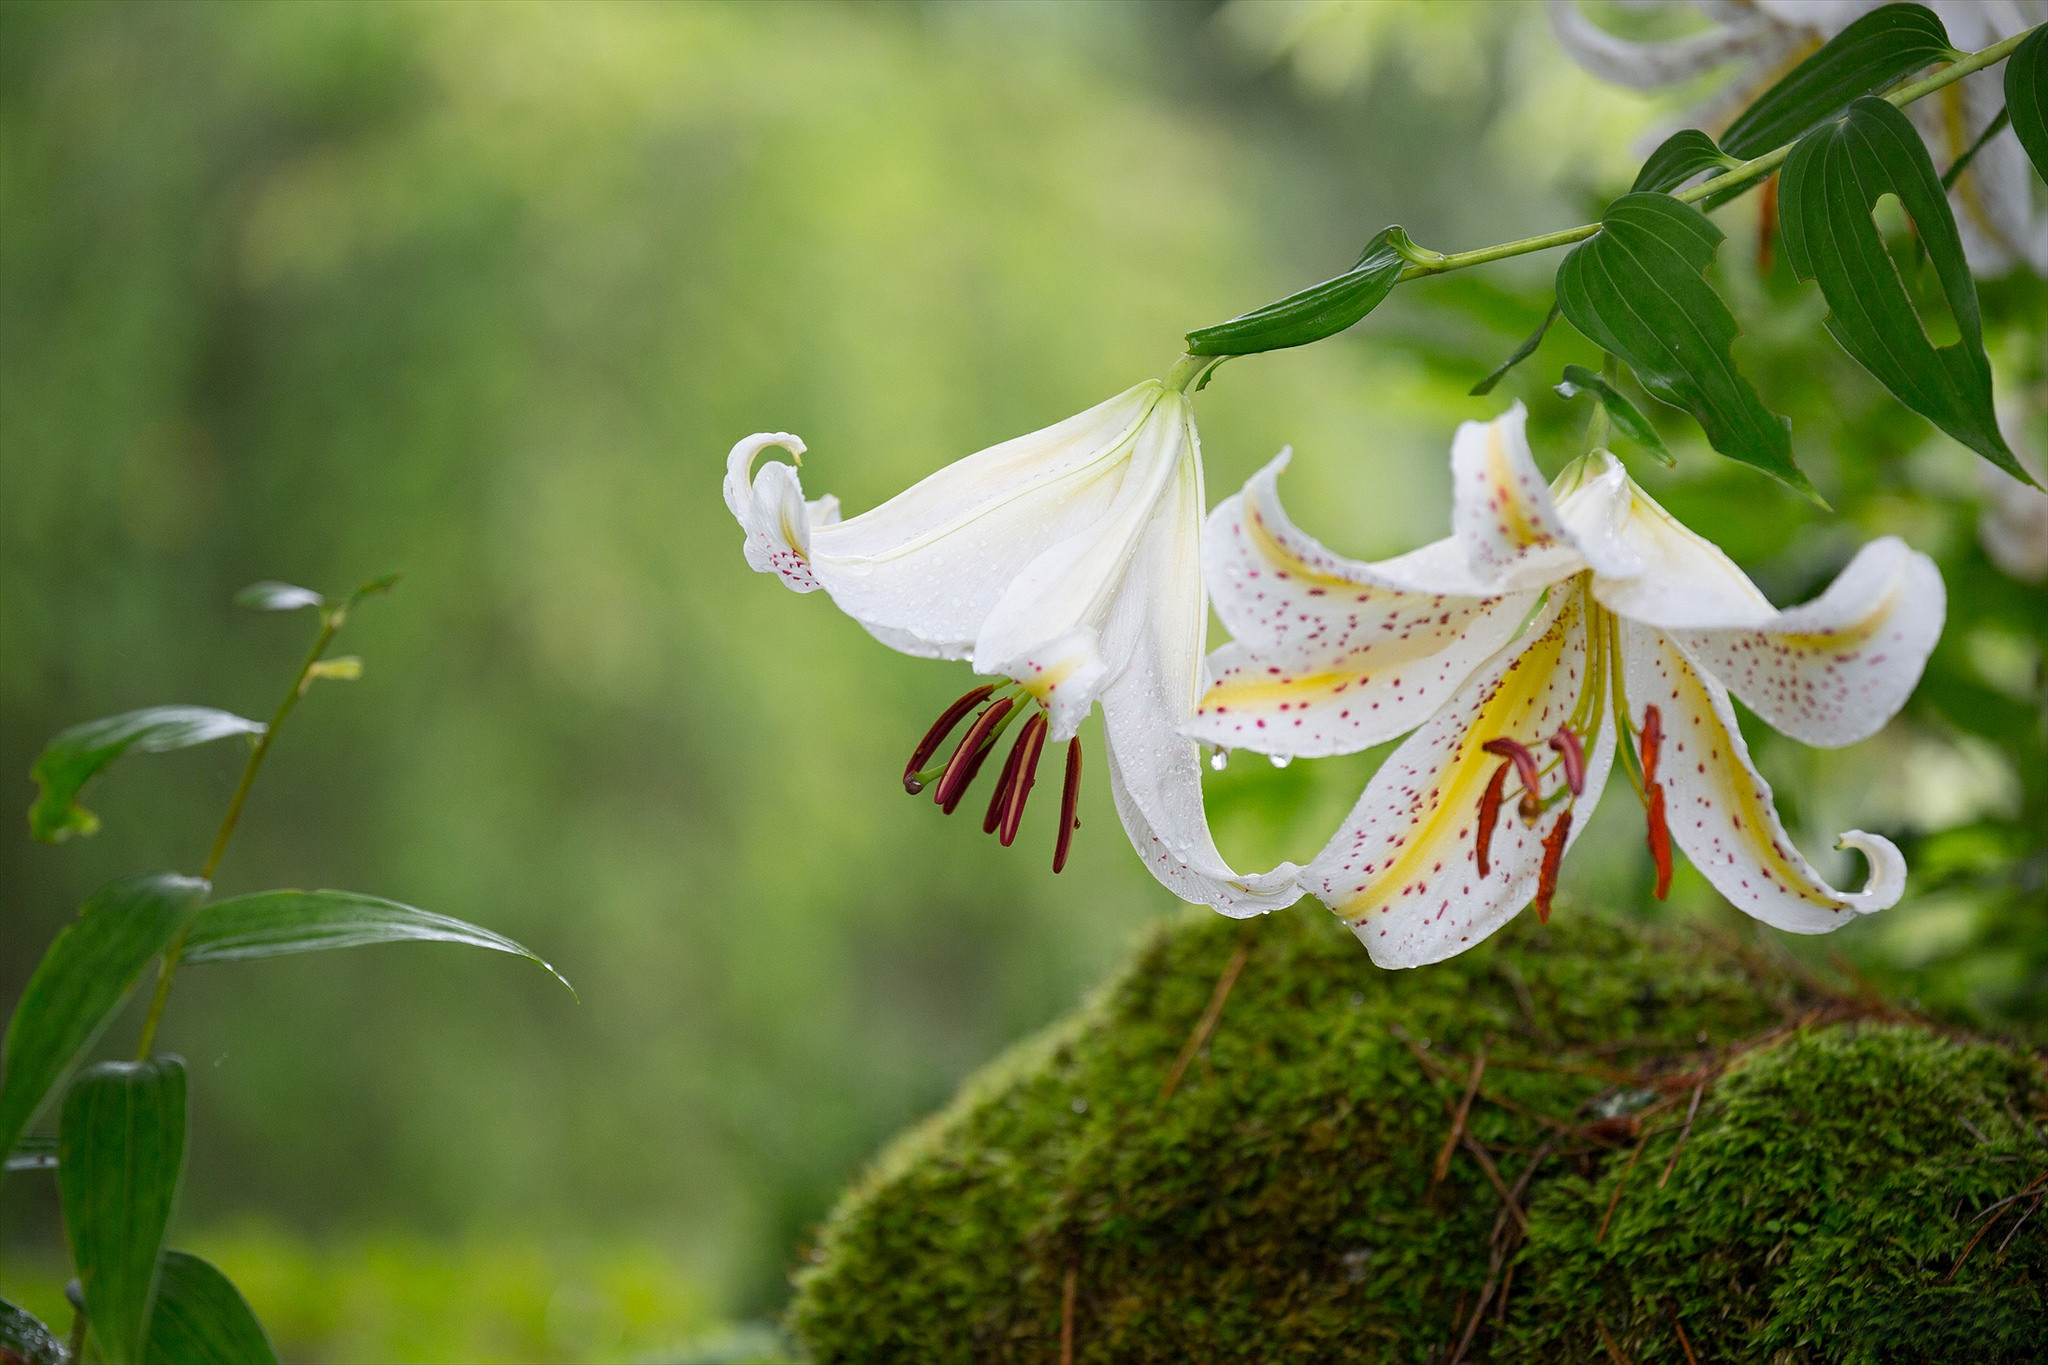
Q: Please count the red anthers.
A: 12